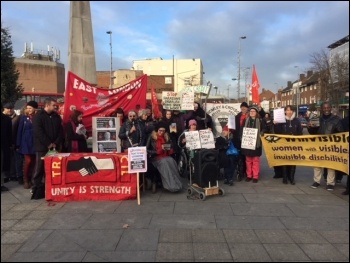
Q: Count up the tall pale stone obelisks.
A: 1